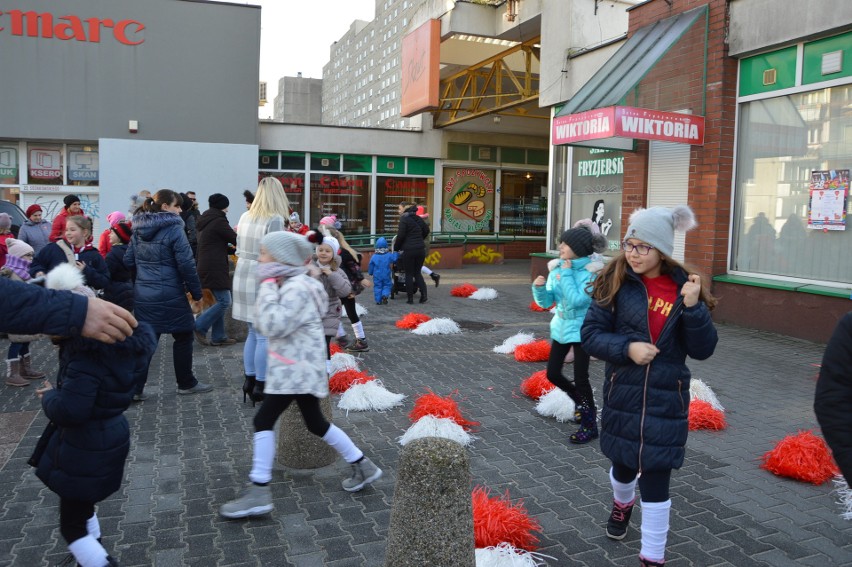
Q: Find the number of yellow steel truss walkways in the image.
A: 1